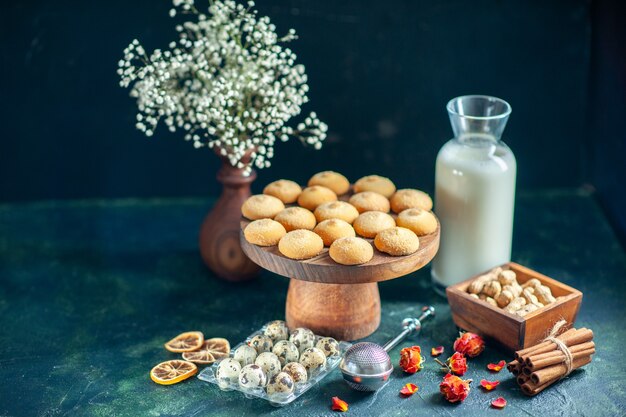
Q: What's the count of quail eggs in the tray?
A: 12